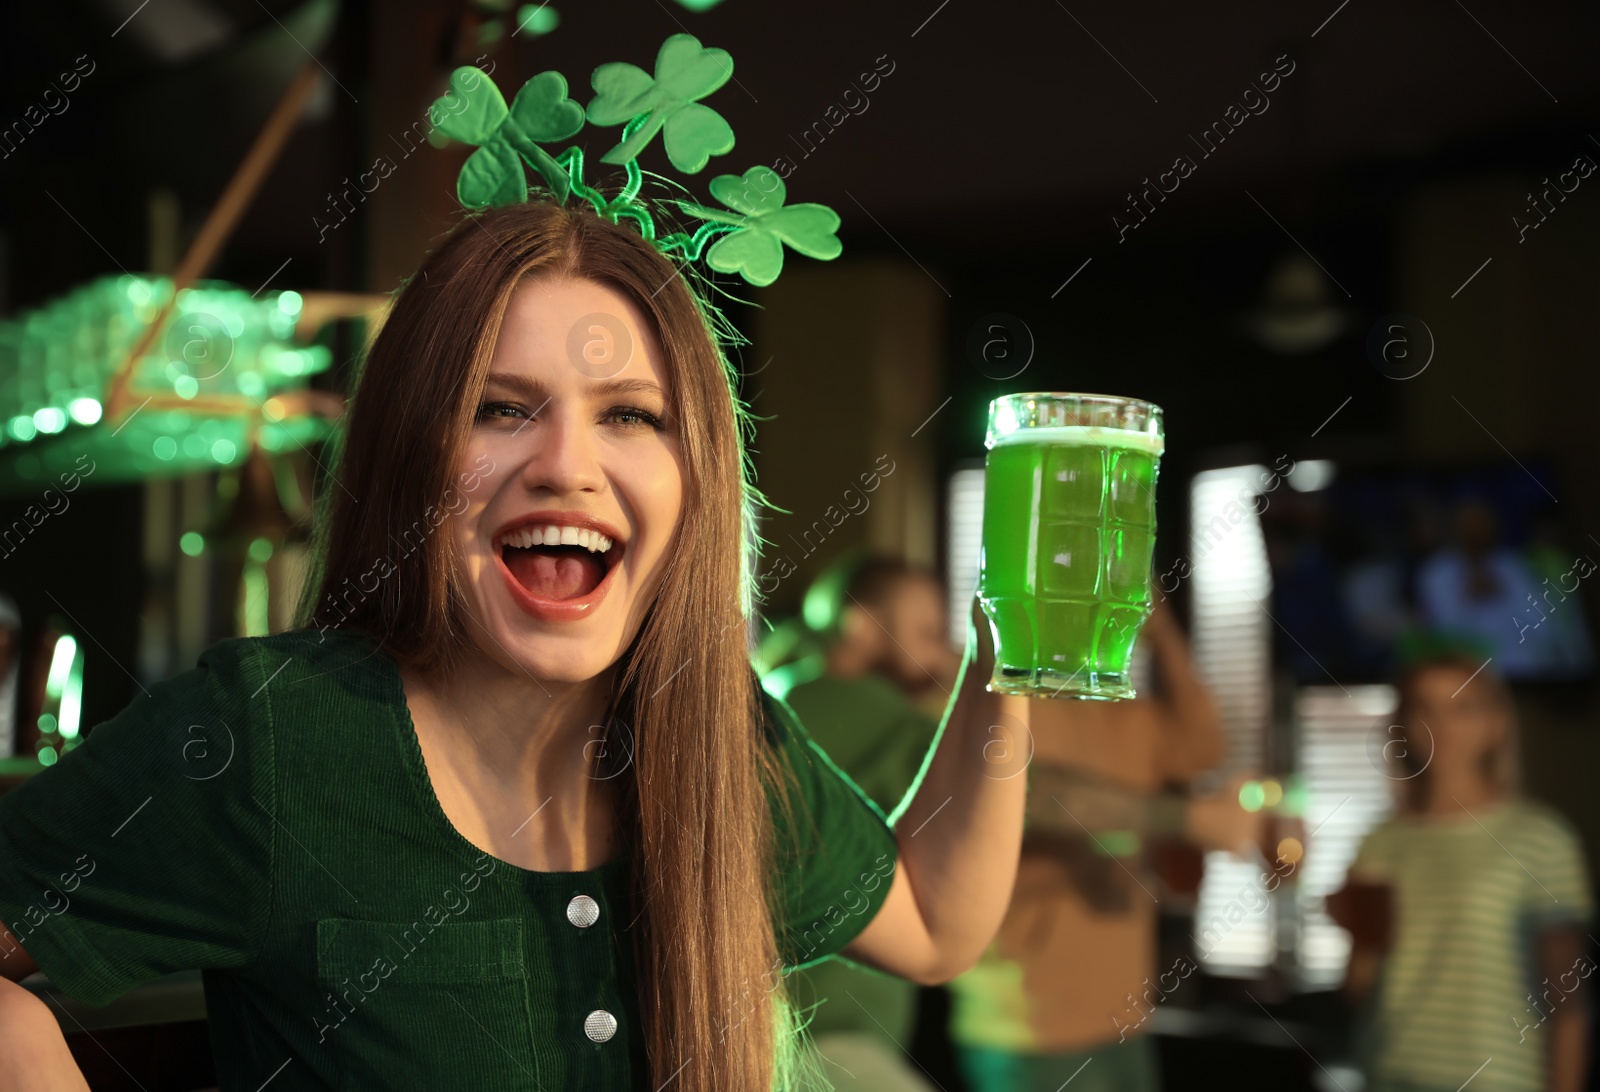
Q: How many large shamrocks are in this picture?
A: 3